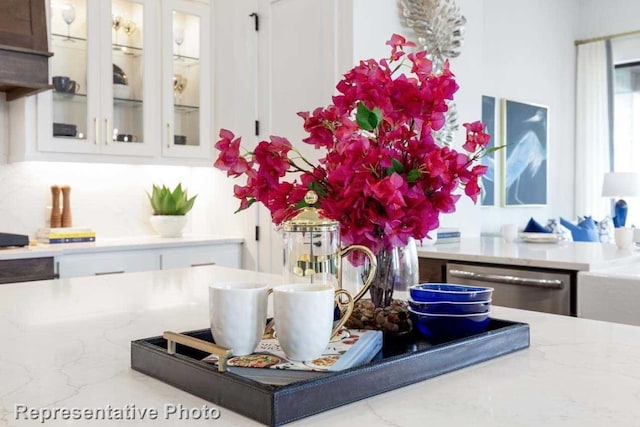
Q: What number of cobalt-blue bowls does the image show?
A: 3